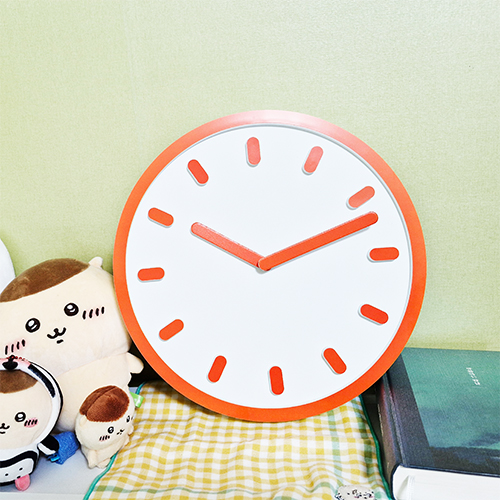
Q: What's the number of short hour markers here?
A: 12